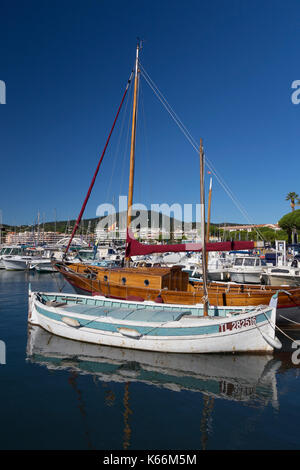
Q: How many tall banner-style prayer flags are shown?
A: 0